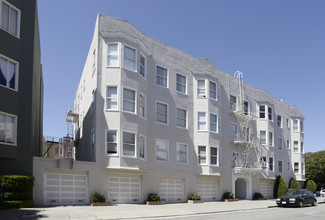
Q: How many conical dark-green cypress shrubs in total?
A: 3